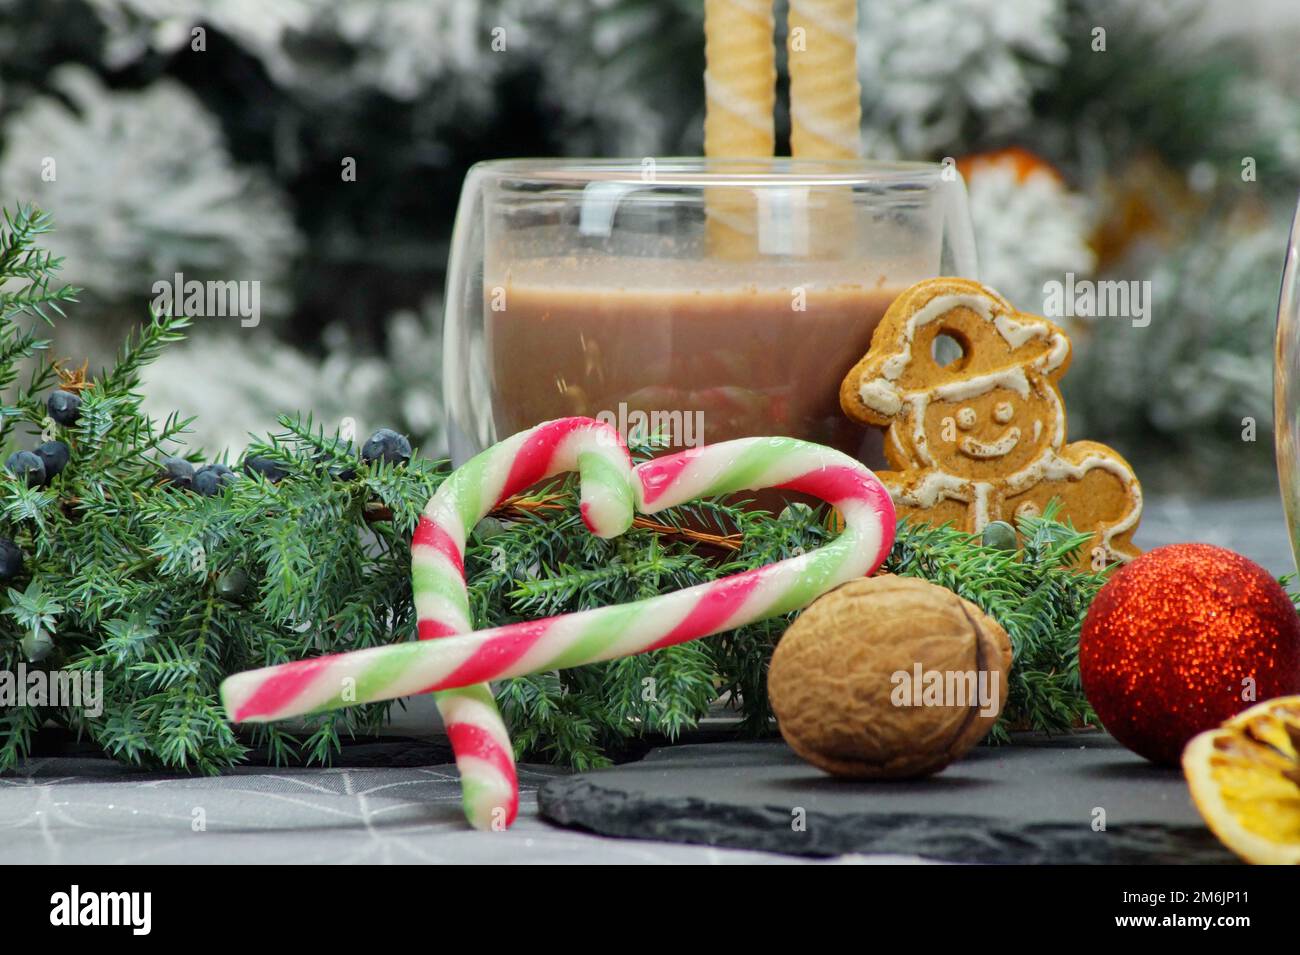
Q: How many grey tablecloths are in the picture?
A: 1